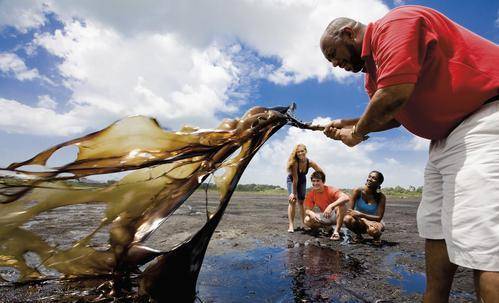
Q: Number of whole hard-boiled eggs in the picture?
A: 0